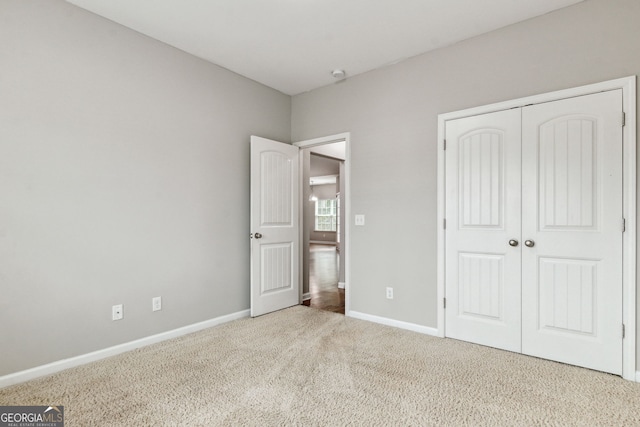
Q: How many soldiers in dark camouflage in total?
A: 0